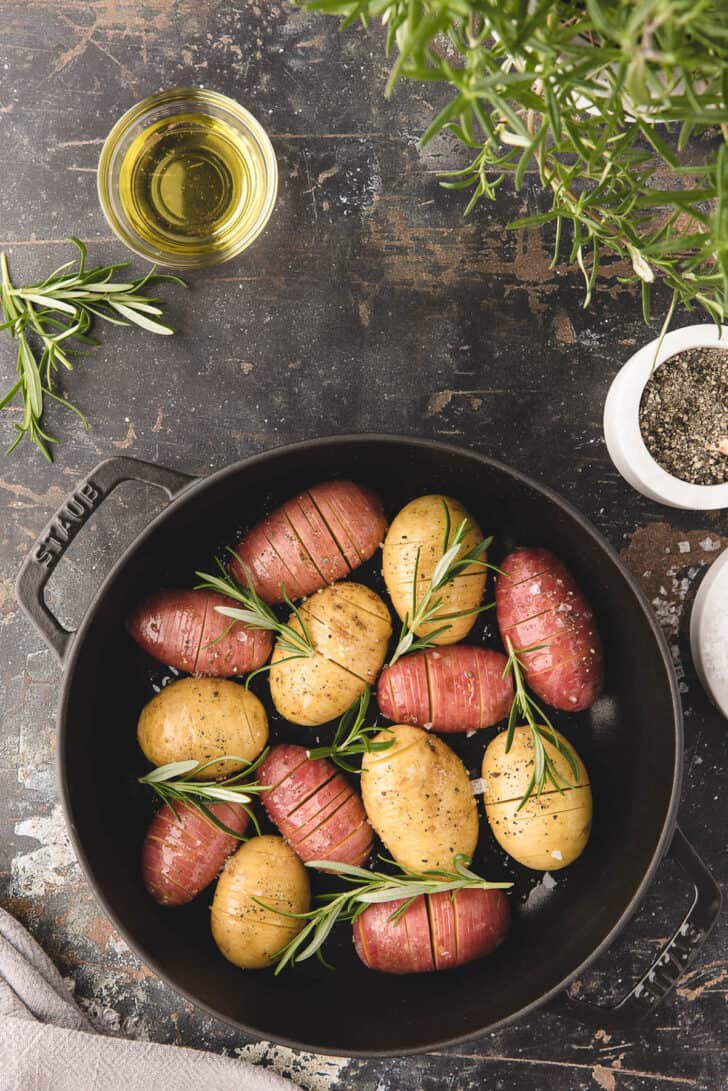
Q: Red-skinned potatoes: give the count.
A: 7